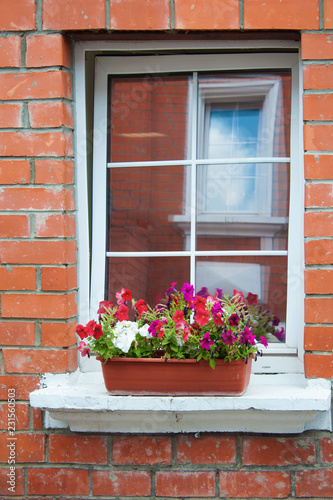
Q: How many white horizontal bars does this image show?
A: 2